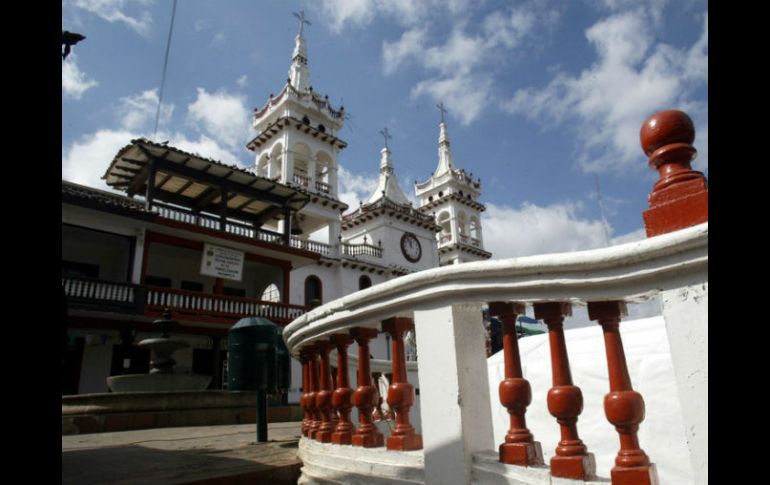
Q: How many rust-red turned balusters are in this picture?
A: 9